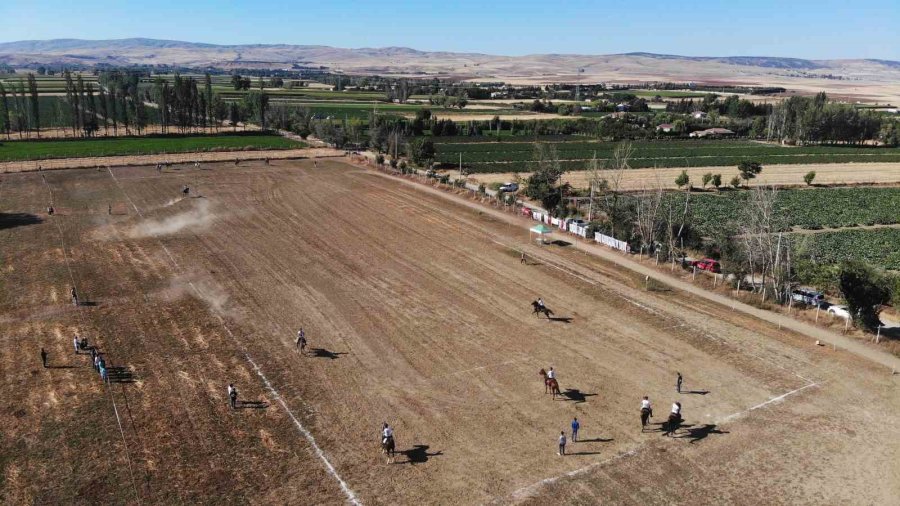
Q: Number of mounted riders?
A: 12